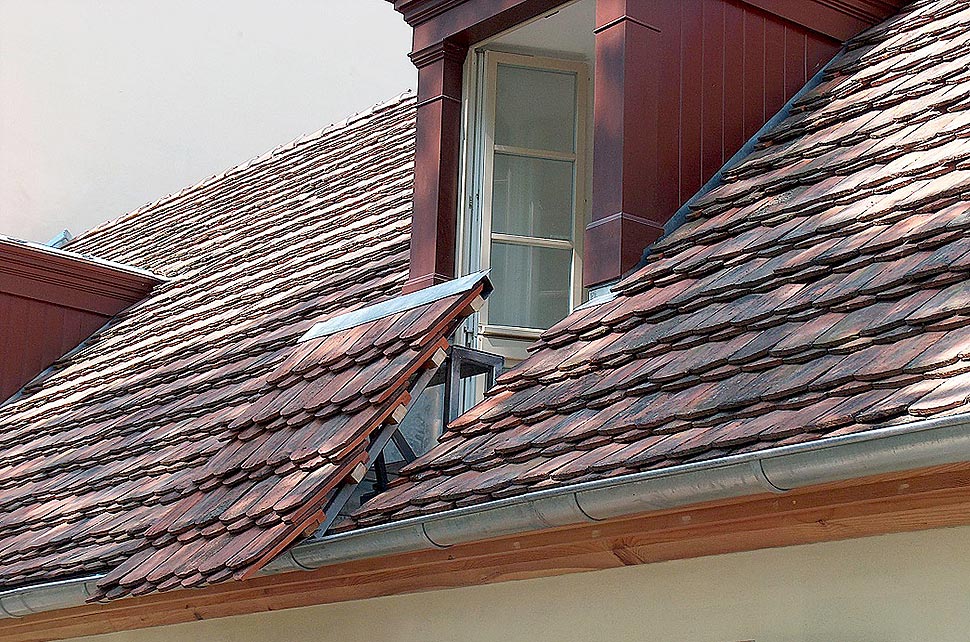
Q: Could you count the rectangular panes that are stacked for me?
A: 3